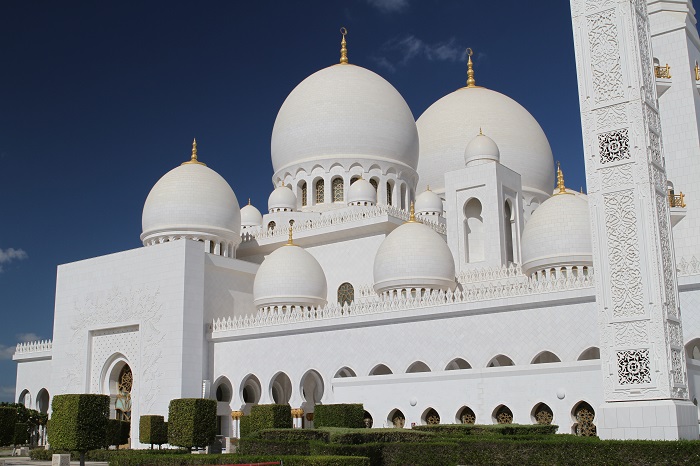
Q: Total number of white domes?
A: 11